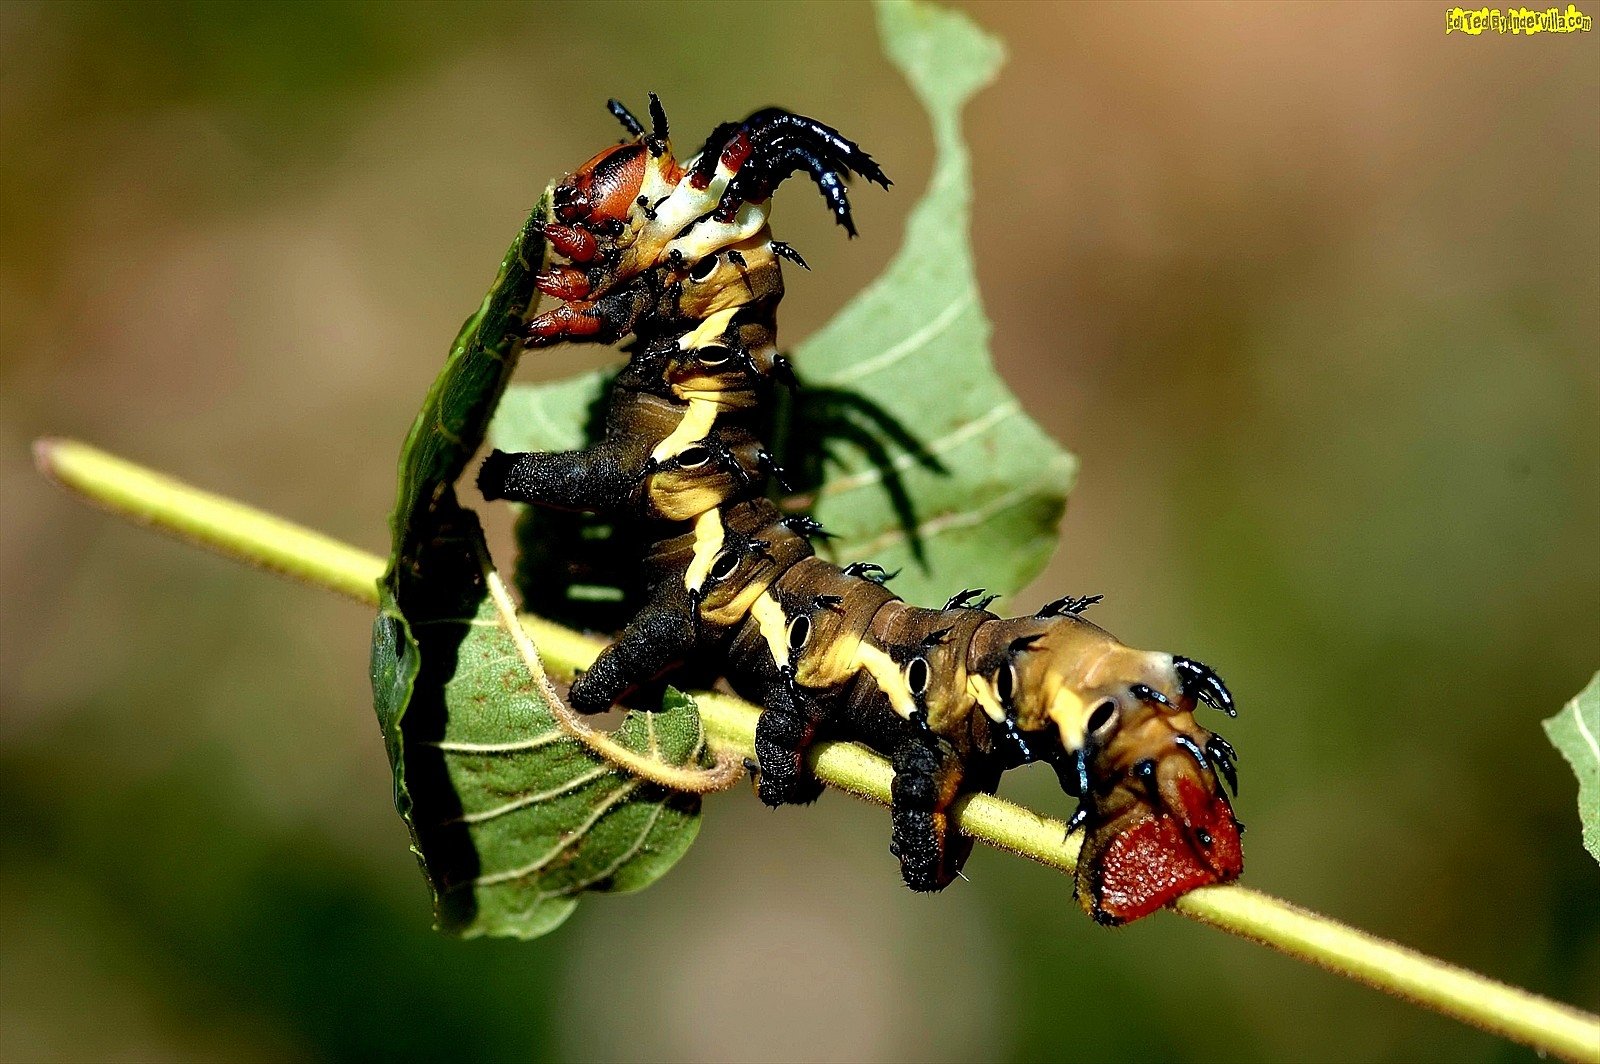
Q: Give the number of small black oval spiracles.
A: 8